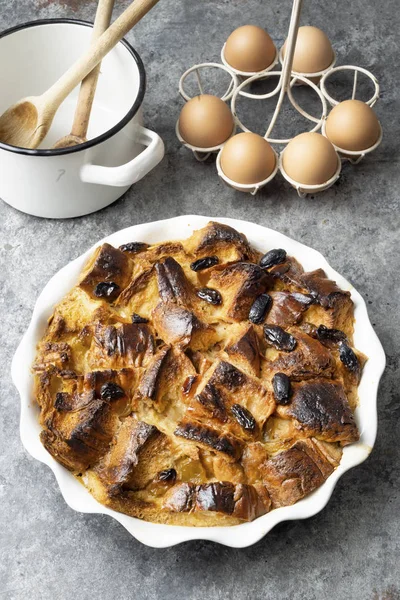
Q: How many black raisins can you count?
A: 14